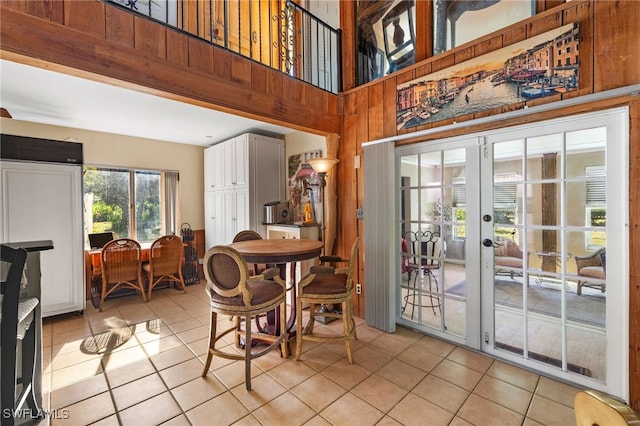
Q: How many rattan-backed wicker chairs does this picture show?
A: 2